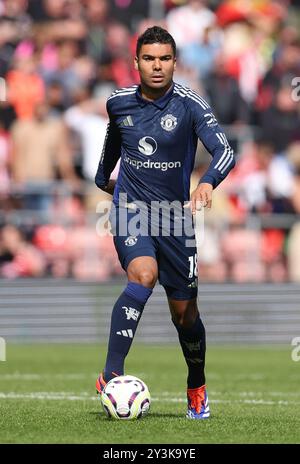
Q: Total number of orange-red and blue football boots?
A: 2